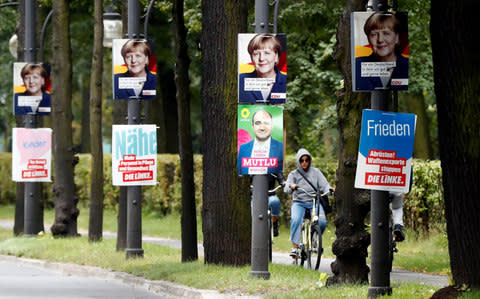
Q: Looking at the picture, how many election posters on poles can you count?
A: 8